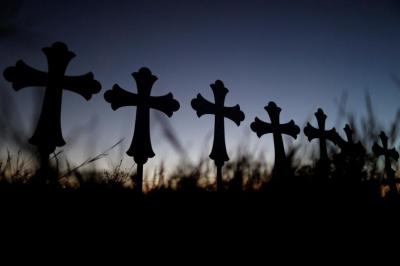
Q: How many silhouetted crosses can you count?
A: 7